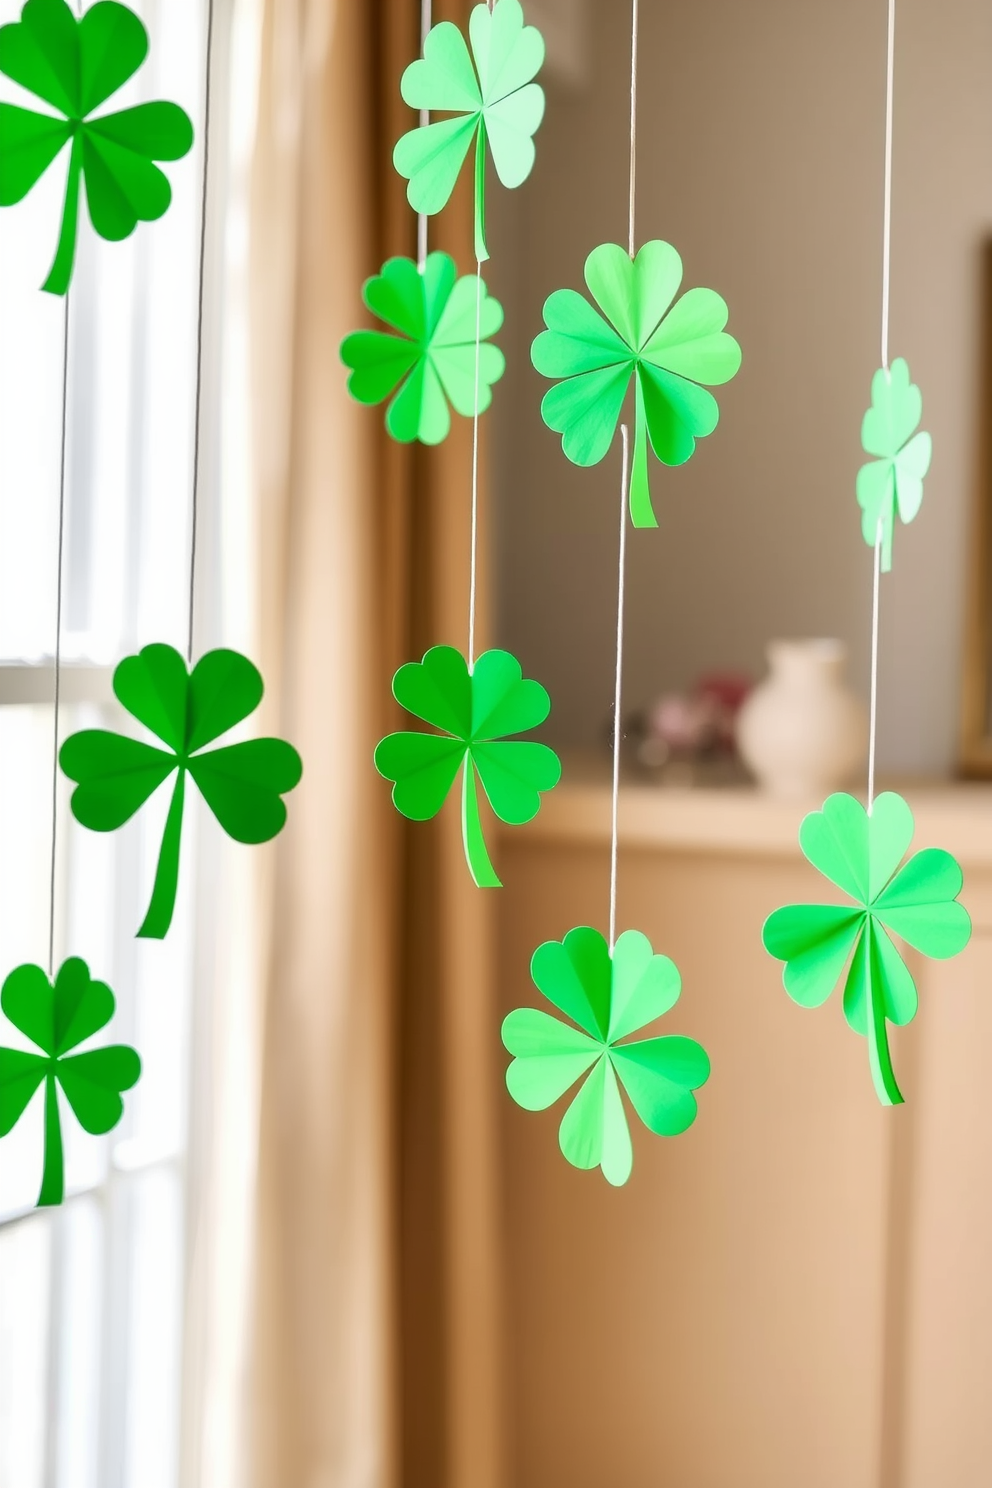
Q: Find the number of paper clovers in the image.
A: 10